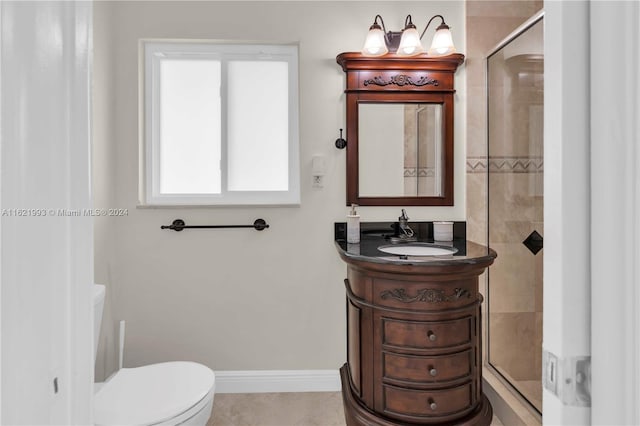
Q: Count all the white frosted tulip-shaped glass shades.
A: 3